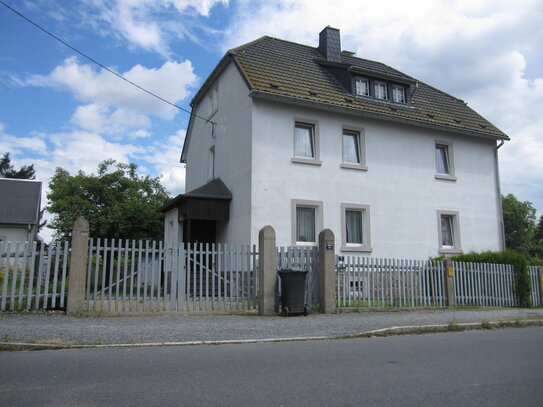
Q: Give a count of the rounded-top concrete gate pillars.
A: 3